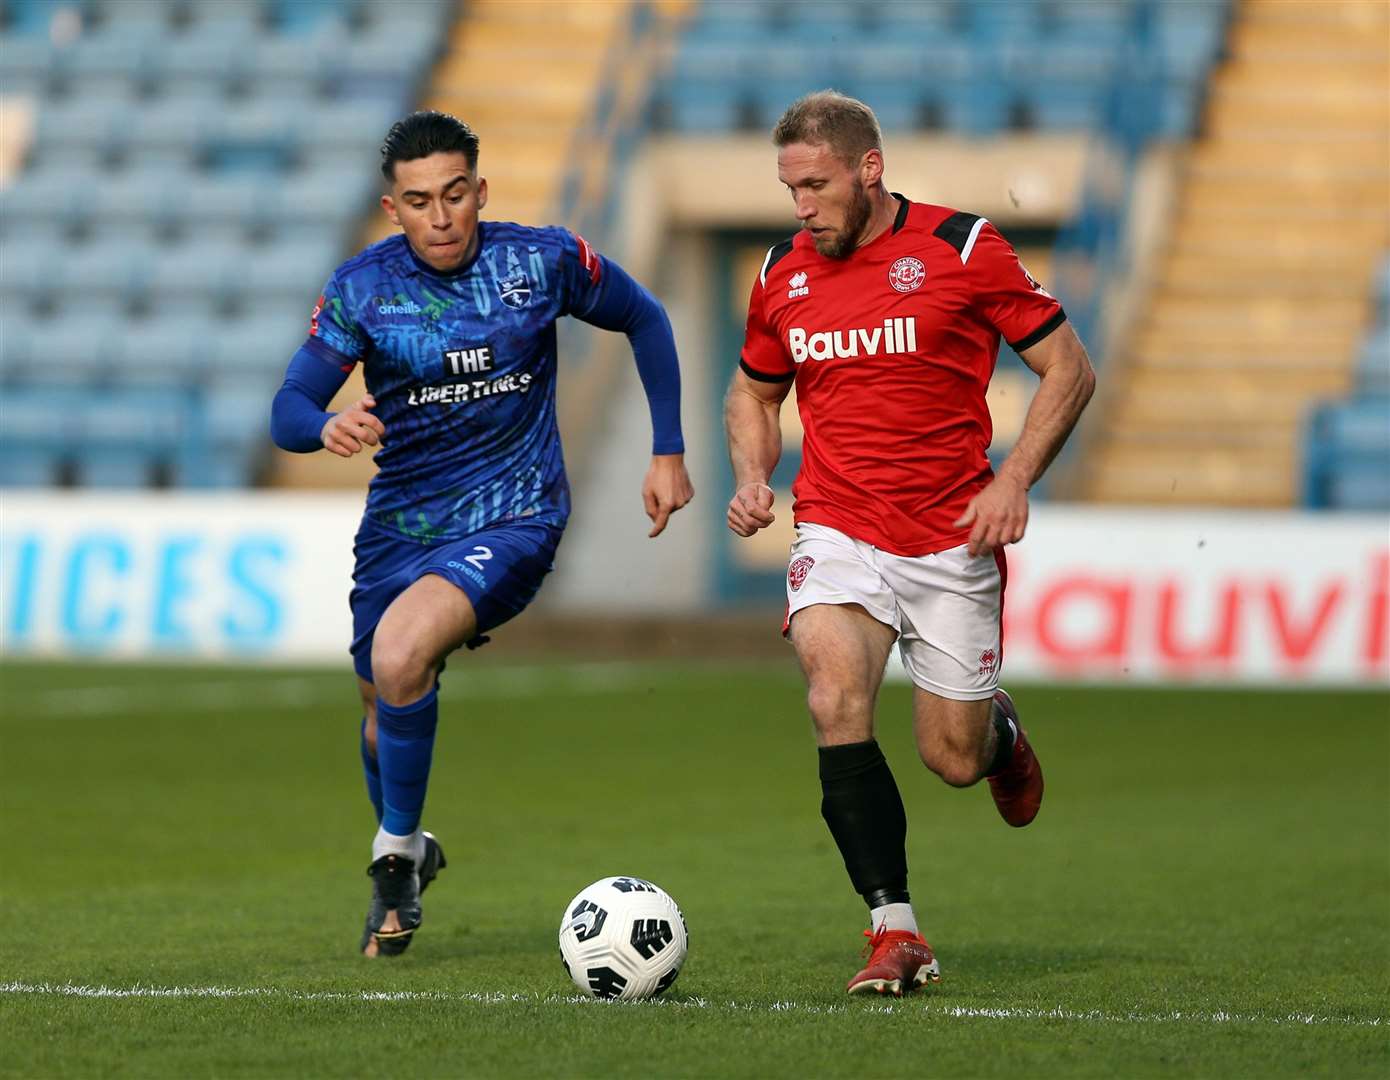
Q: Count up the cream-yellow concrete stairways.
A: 2